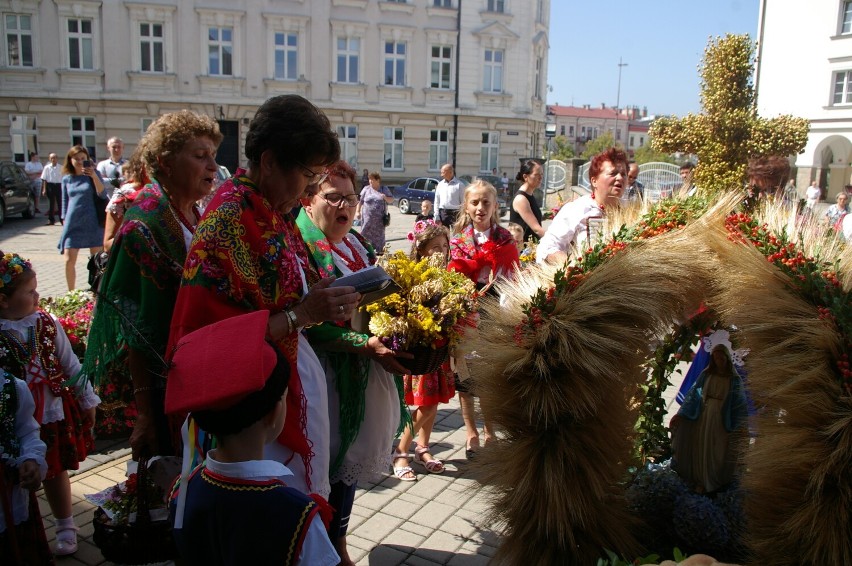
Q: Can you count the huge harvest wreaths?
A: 1